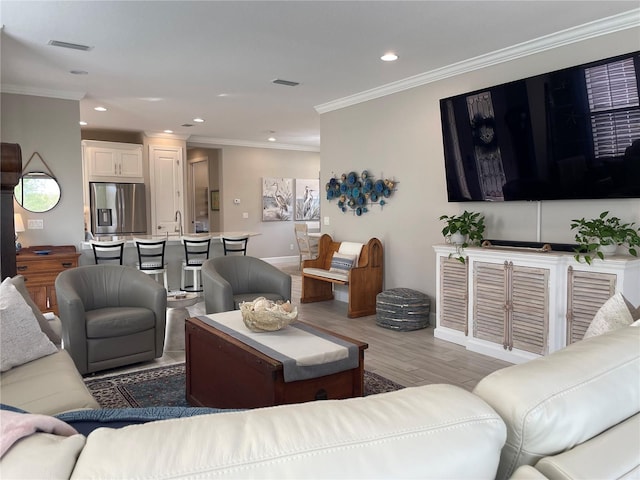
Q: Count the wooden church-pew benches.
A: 1